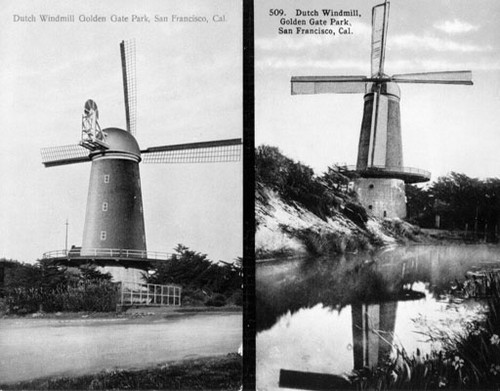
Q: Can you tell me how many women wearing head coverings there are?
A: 0